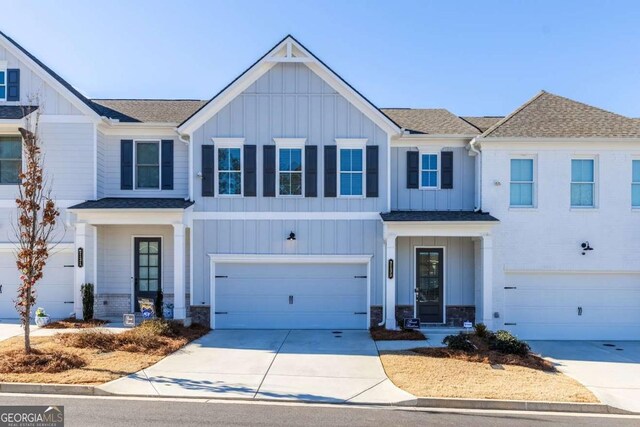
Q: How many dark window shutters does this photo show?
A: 11